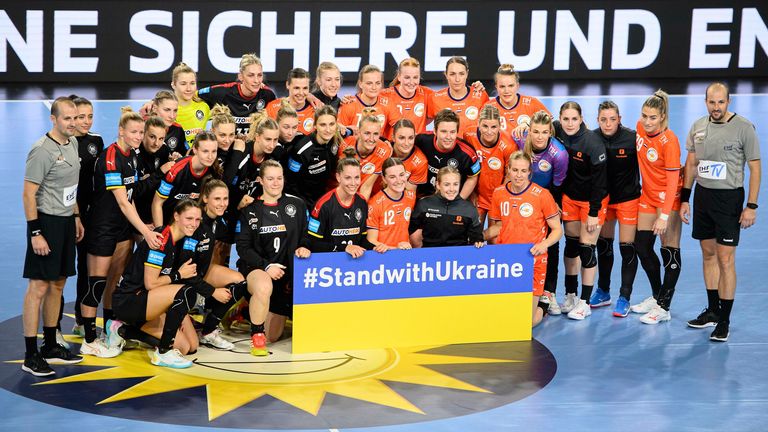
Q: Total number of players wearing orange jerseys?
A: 11